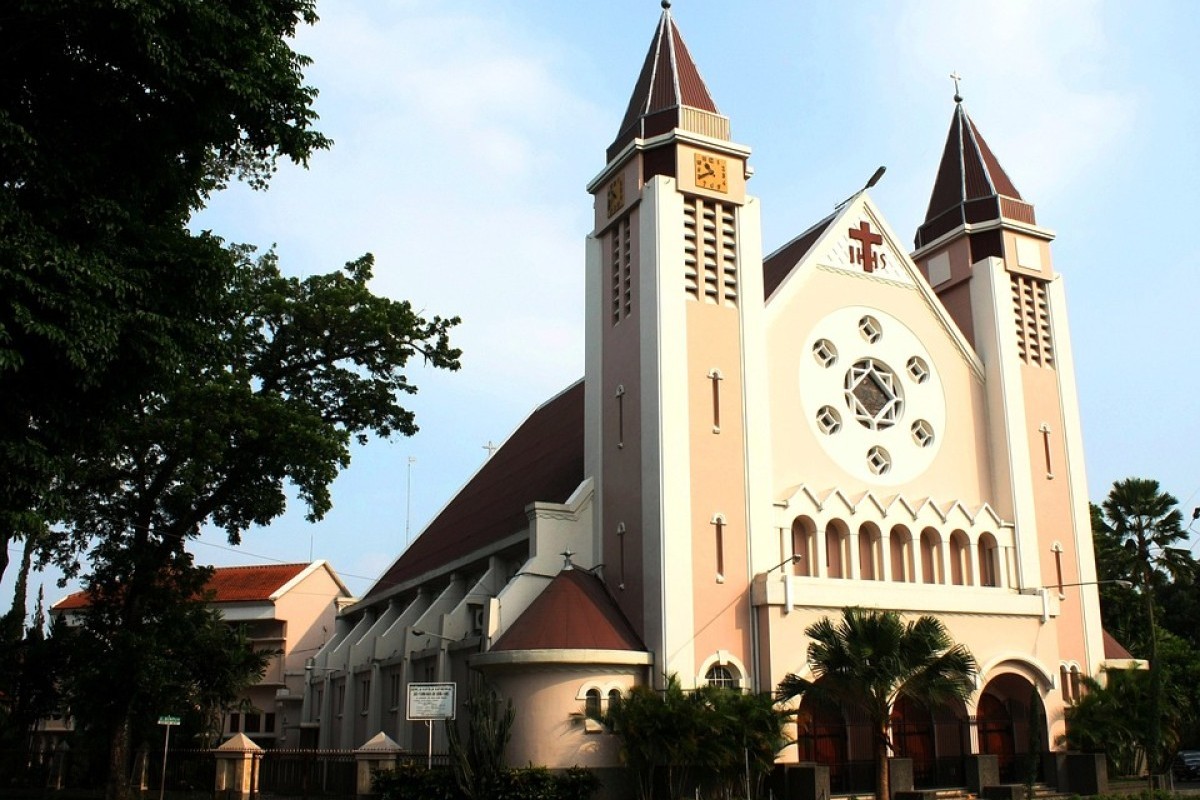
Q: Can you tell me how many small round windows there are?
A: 6